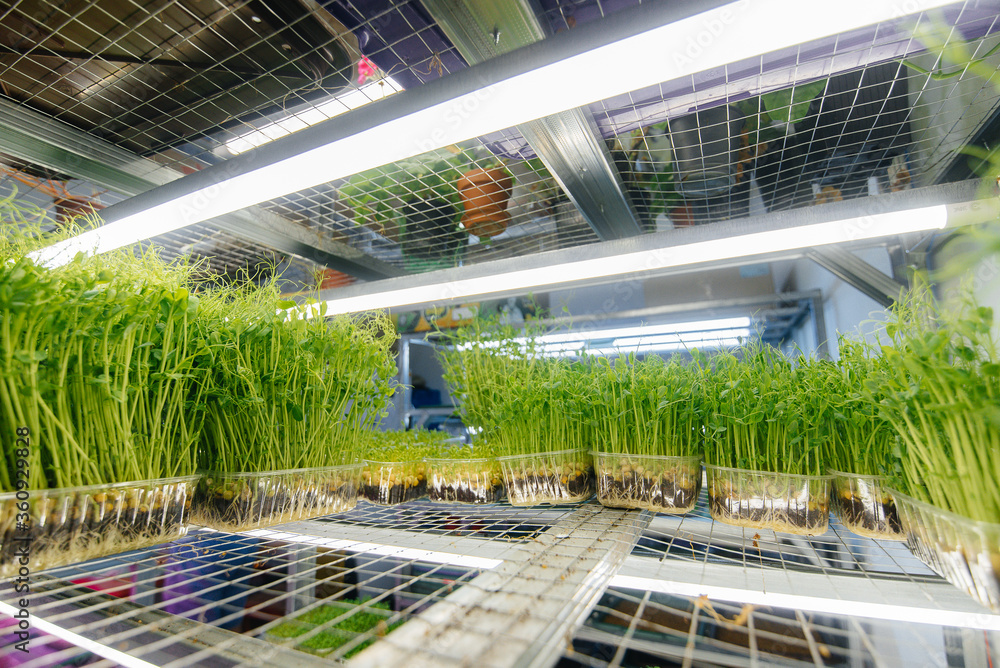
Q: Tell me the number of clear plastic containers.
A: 9